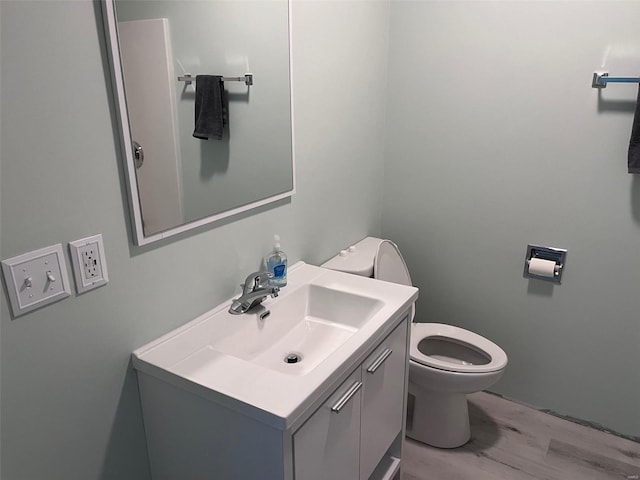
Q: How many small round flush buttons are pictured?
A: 2